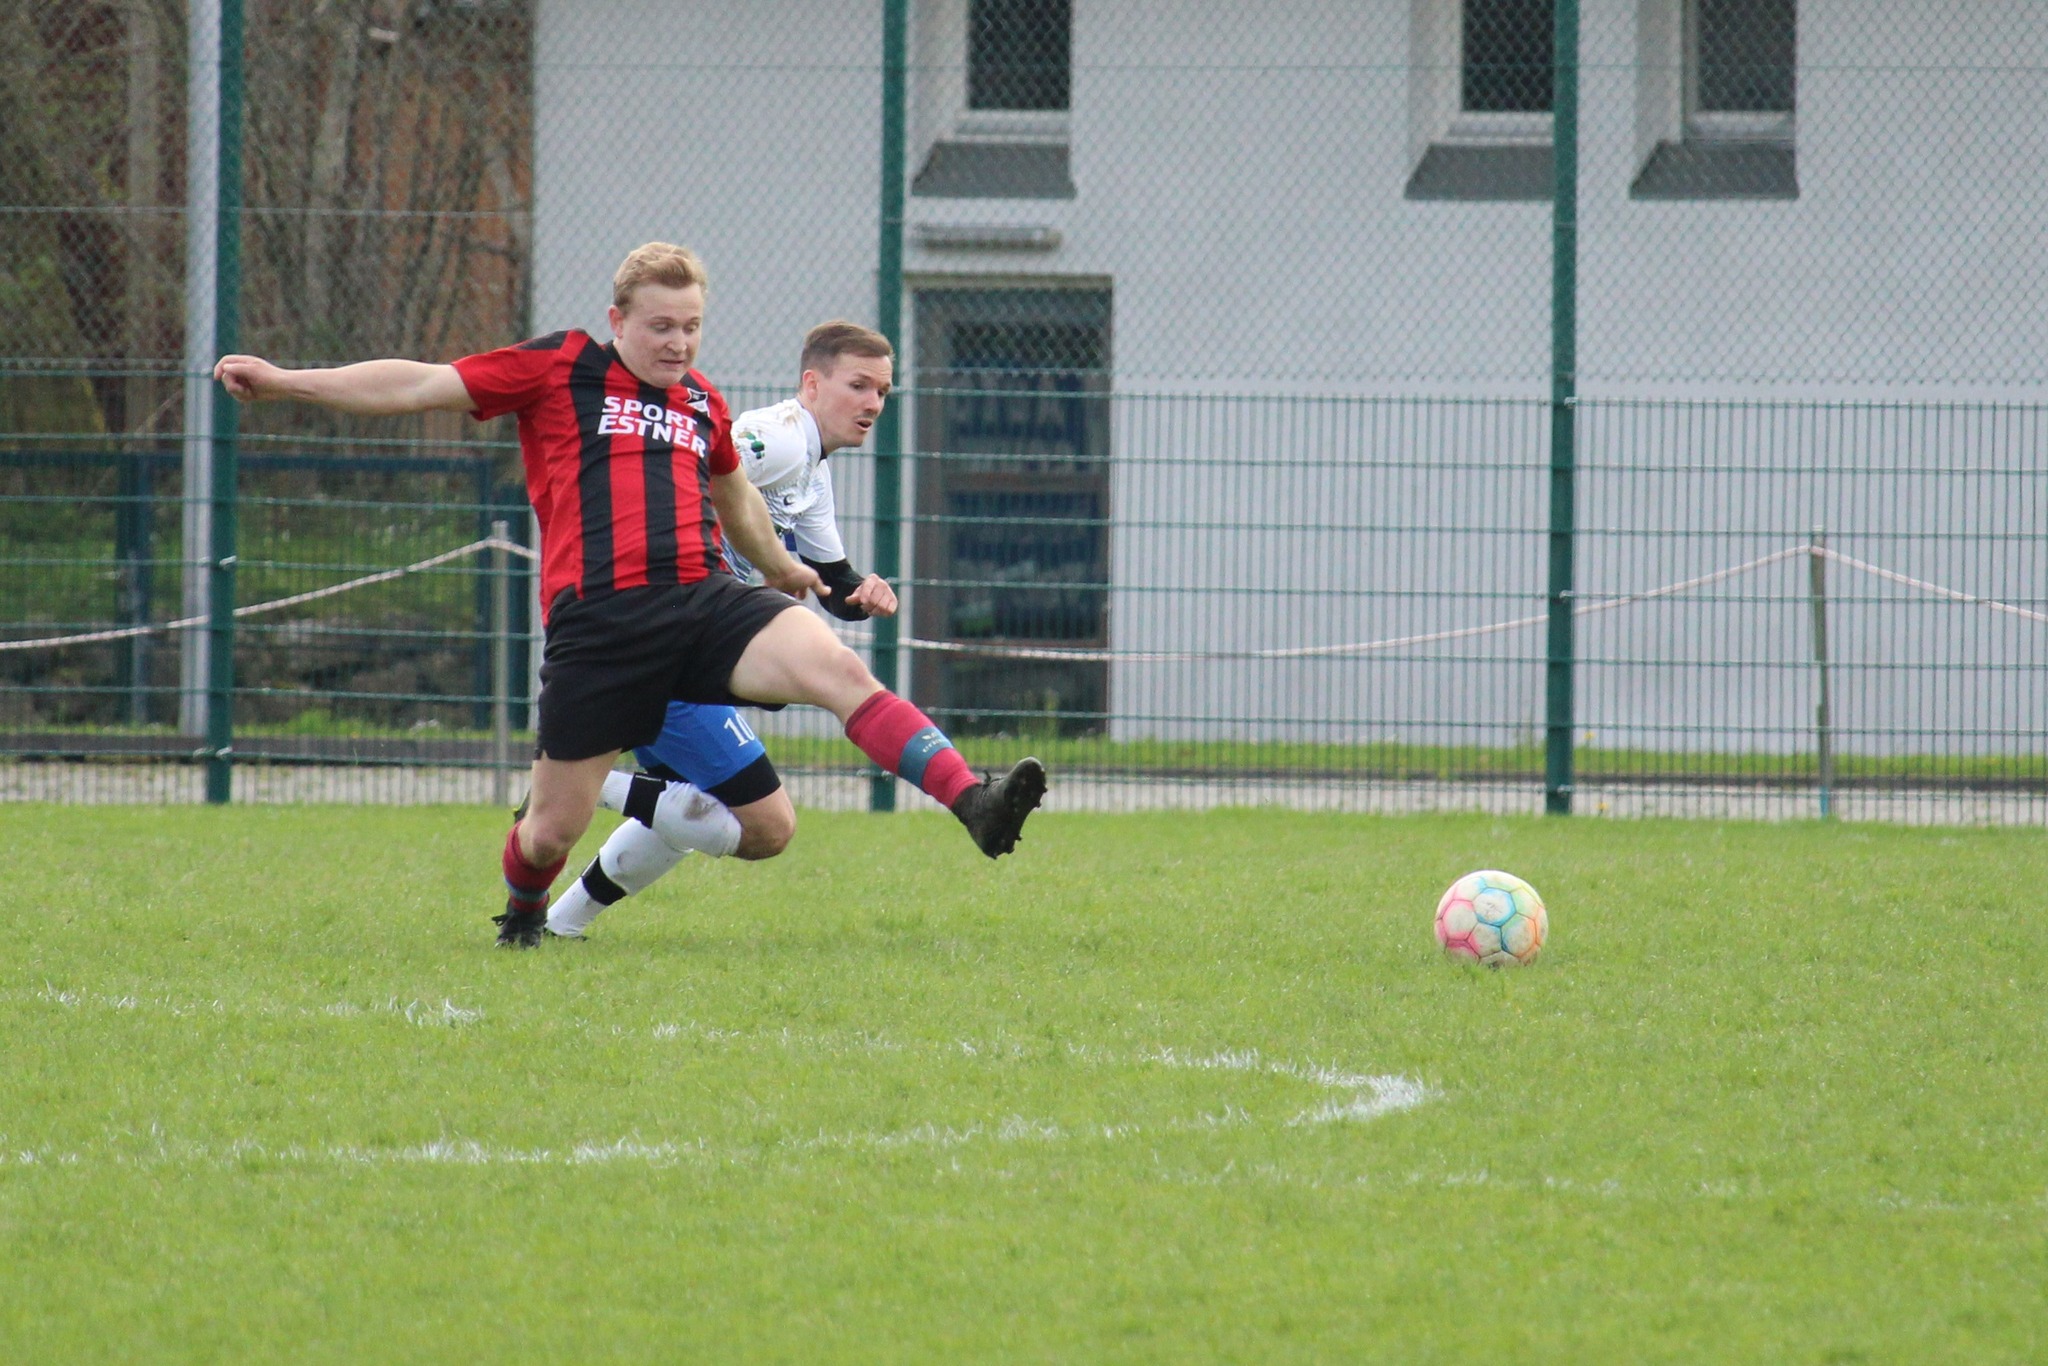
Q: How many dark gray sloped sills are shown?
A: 3